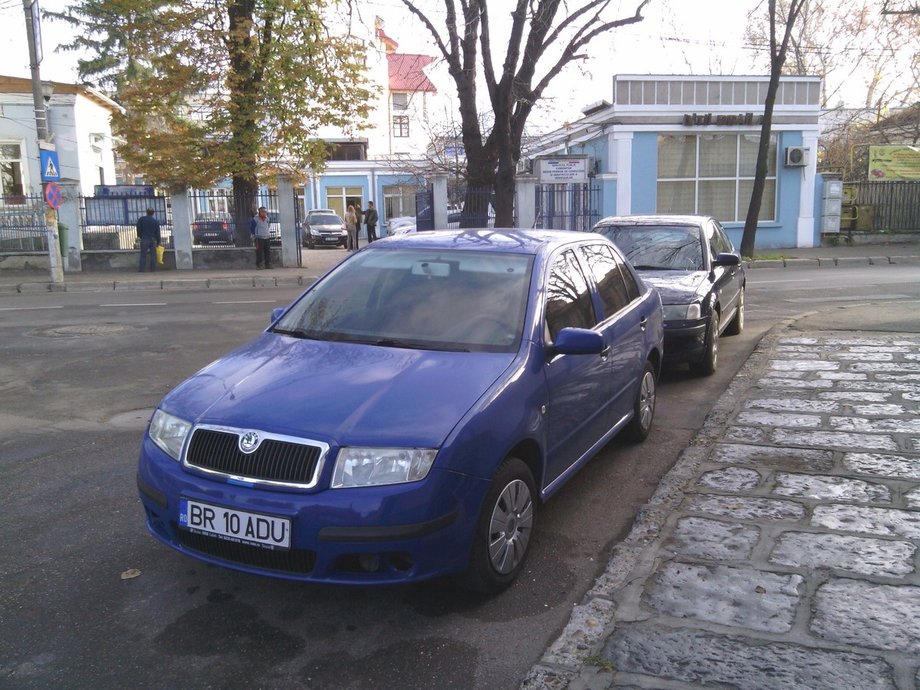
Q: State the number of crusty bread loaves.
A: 0